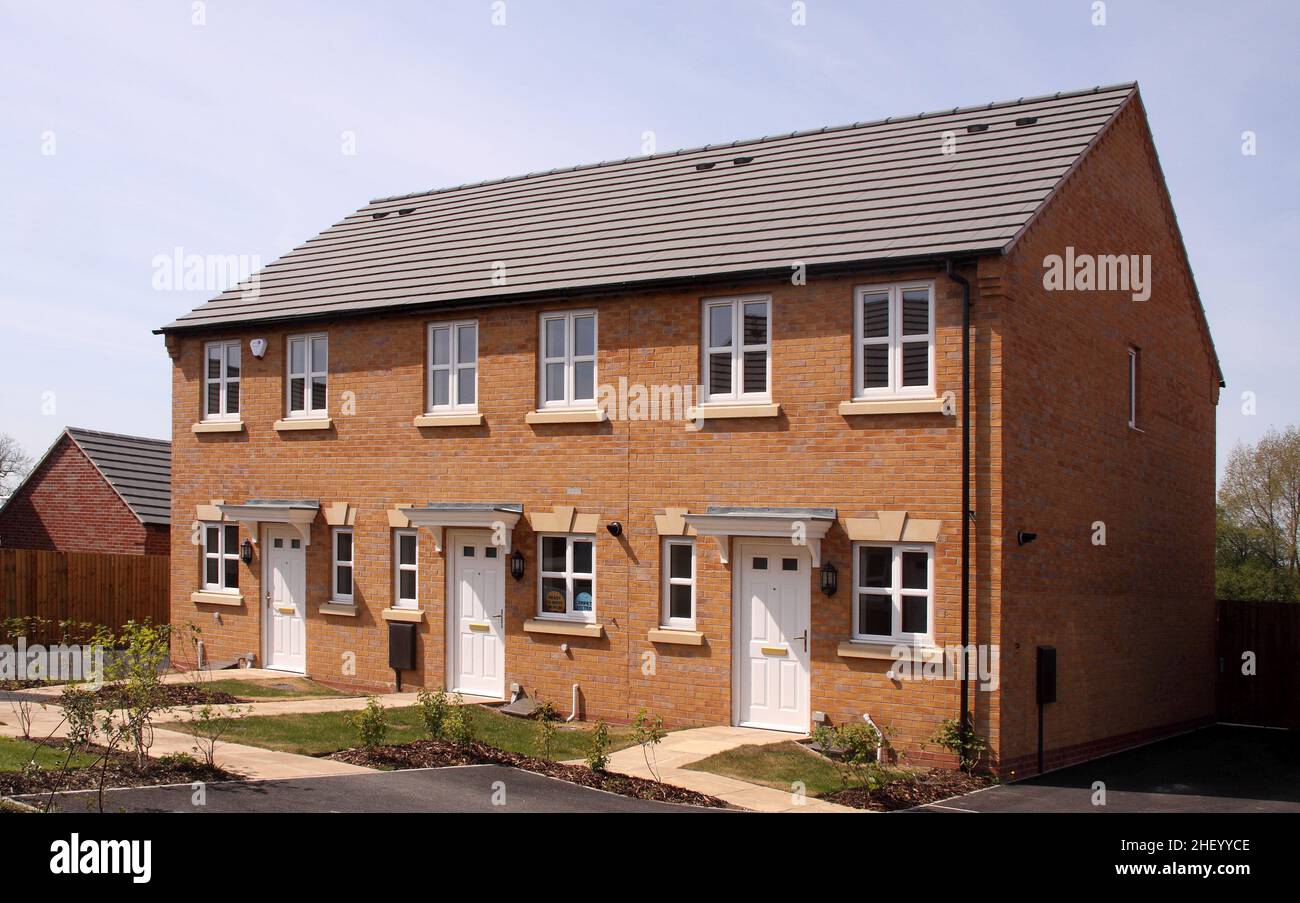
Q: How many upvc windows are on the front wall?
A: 12